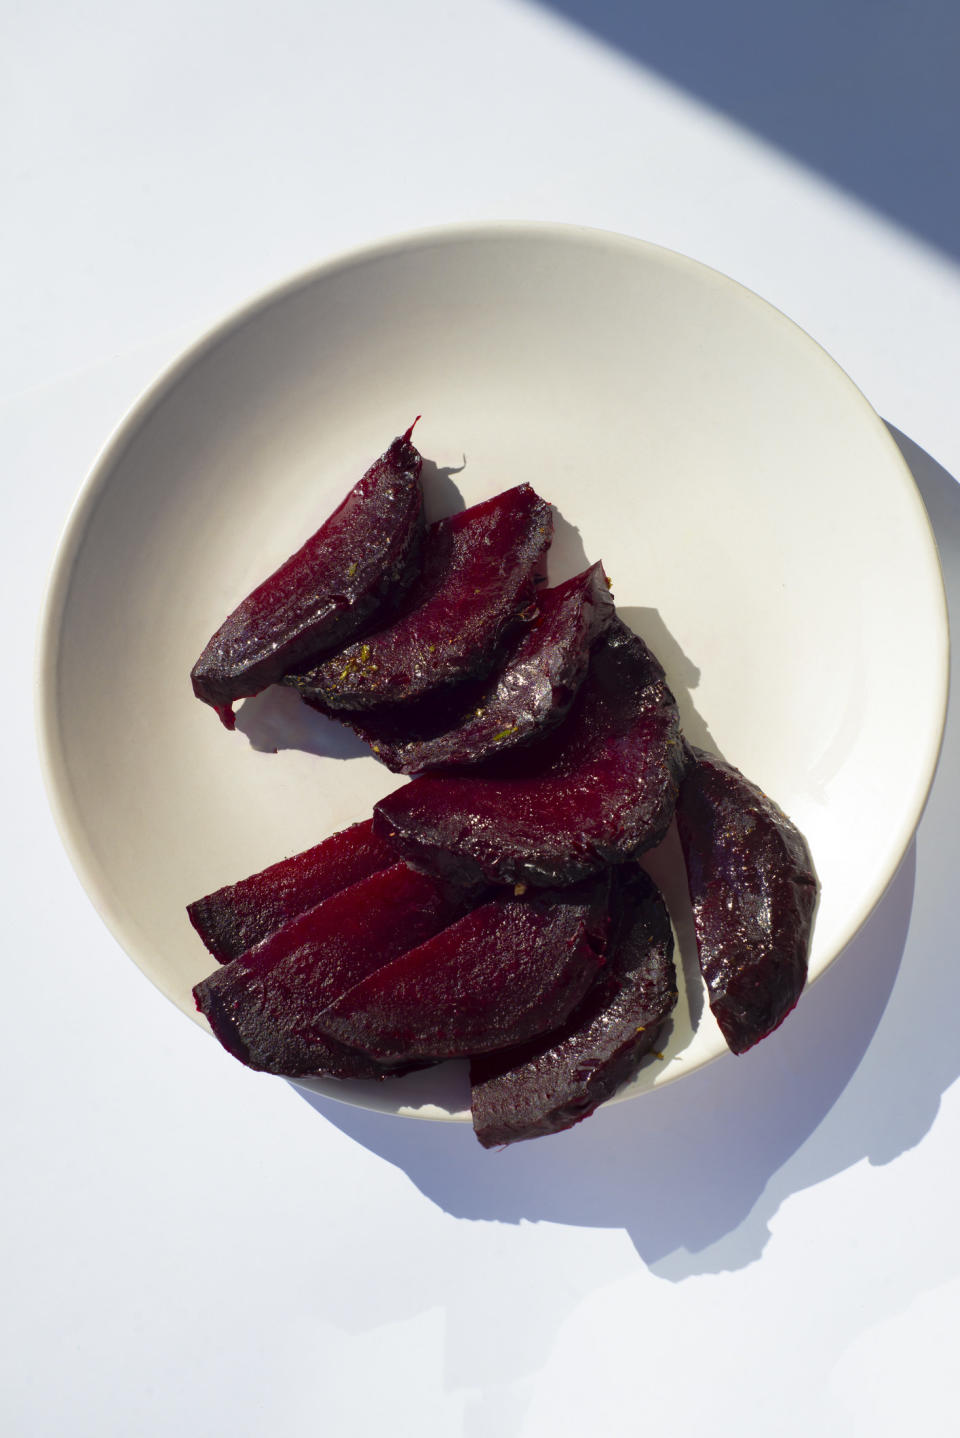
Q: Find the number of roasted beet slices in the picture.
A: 9